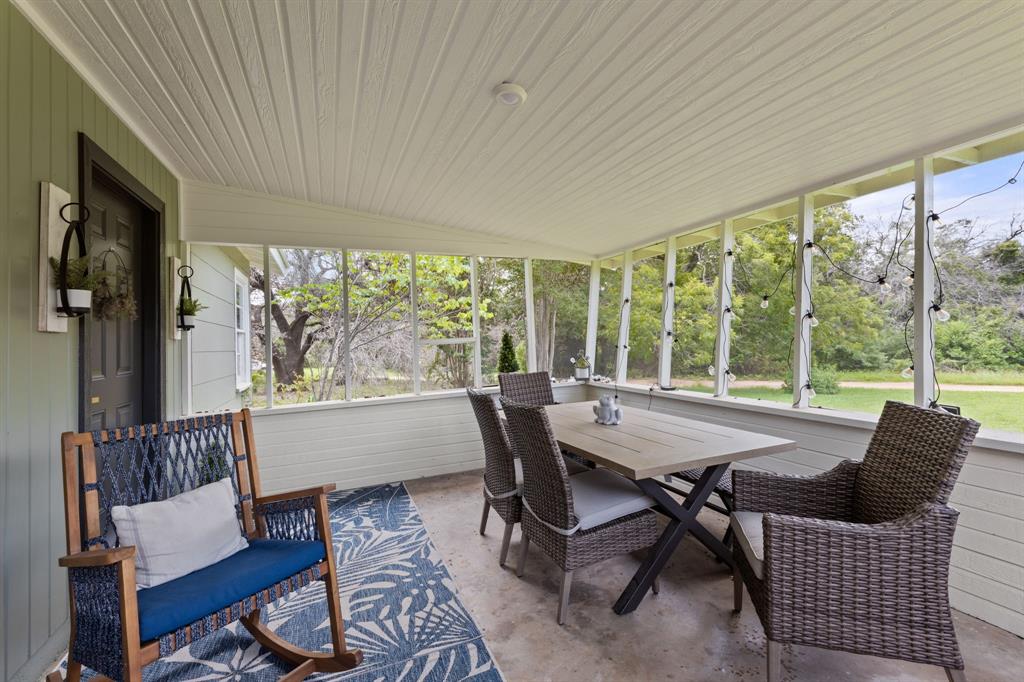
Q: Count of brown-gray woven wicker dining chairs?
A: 4